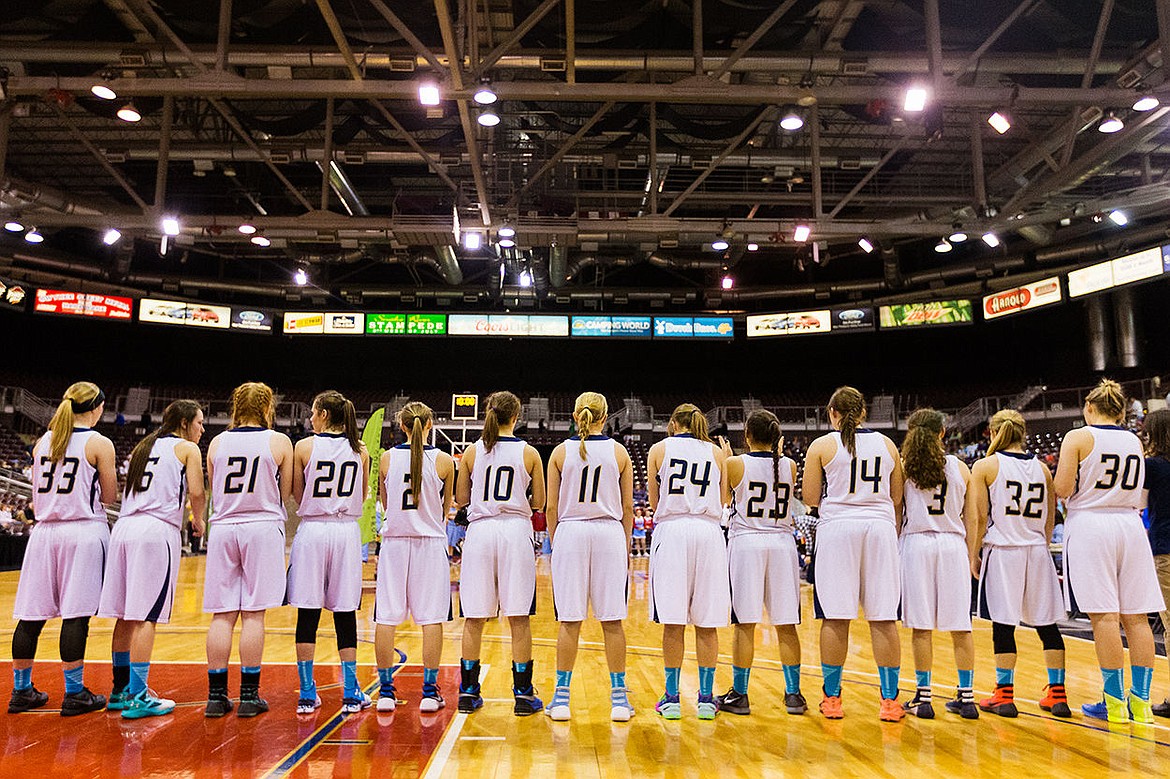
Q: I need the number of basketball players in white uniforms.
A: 13